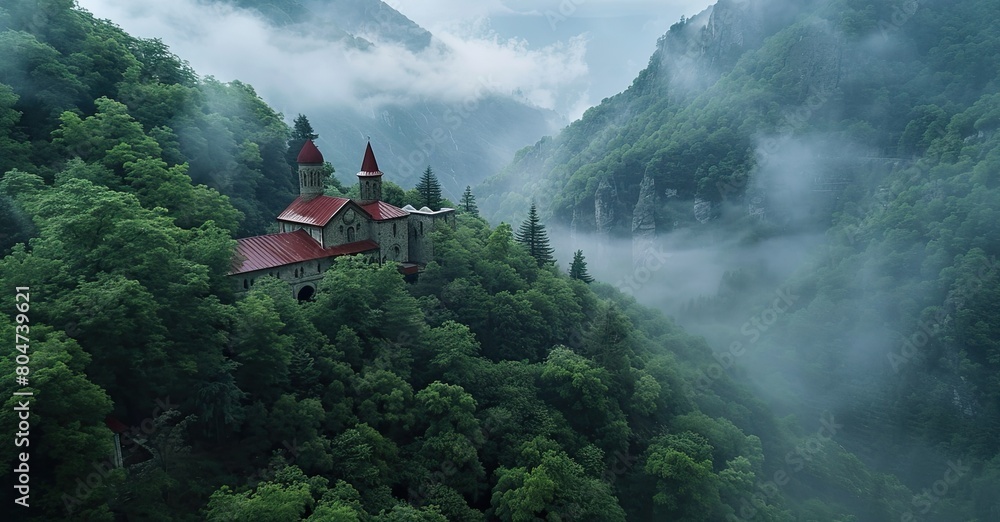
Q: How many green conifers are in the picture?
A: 5